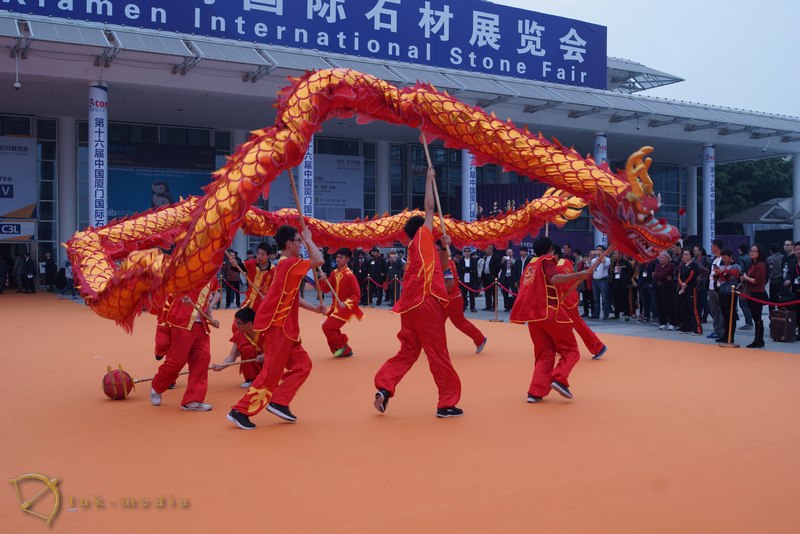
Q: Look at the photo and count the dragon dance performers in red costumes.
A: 10